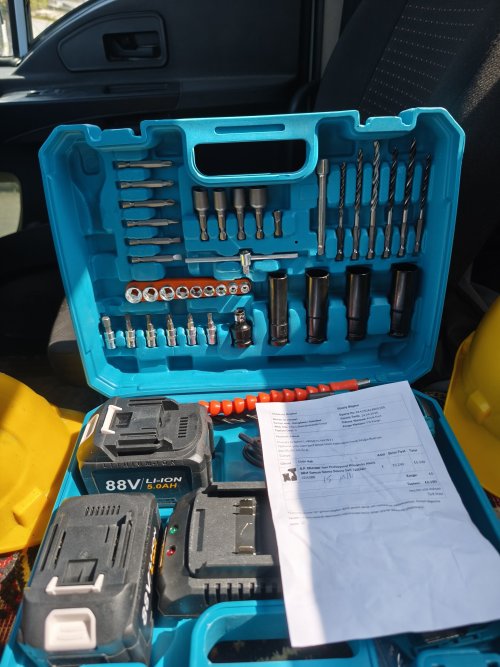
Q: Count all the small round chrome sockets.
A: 9